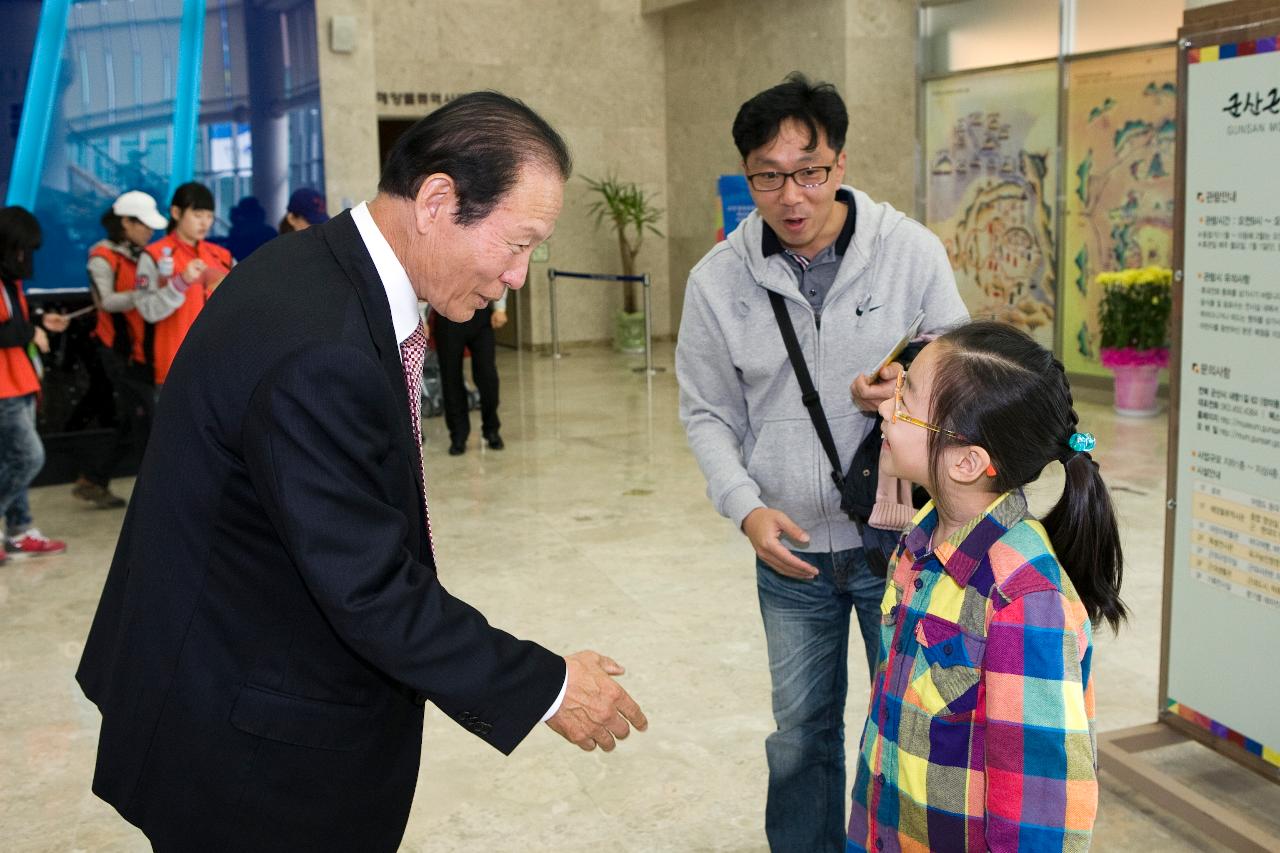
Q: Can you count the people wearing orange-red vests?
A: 3